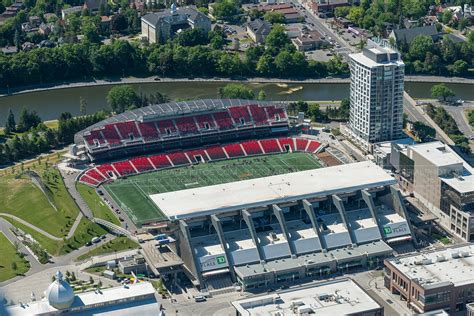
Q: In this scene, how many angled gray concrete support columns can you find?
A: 8